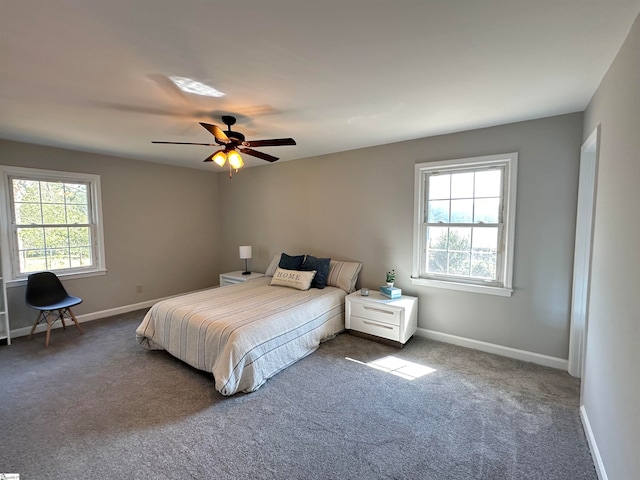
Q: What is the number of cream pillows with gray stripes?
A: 2